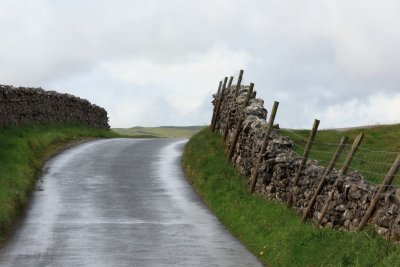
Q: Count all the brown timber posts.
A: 10